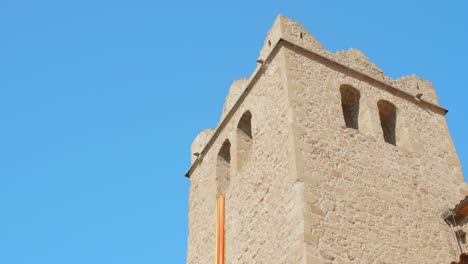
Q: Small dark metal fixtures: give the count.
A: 3